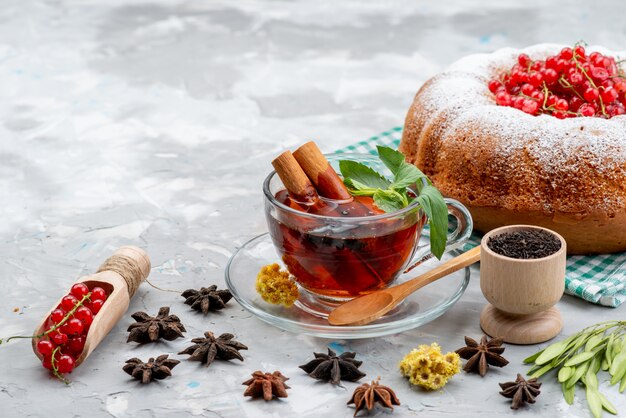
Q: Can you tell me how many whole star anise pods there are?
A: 9